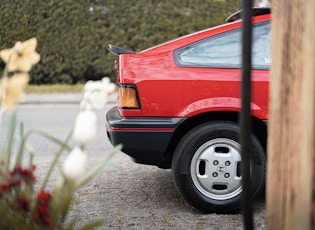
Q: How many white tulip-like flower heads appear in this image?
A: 2